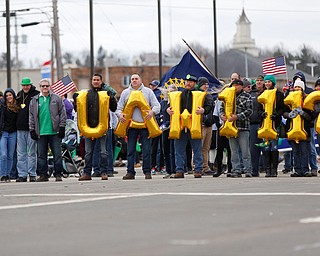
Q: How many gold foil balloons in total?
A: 7